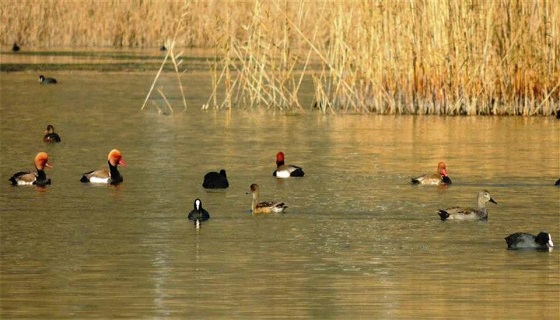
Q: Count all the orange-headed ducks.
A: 4